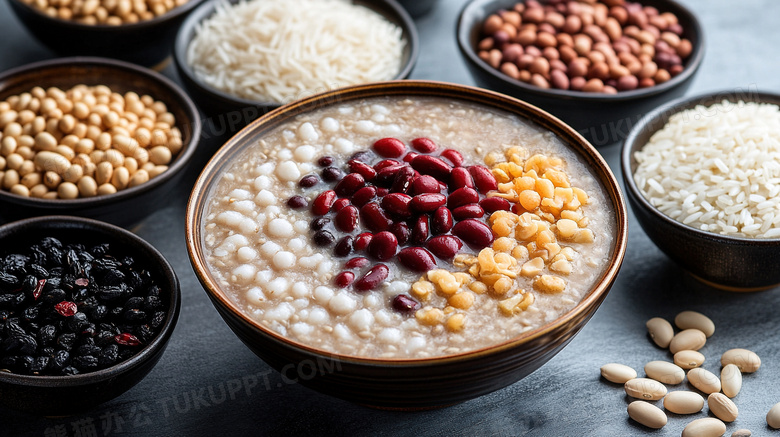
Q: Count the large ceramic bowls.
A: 1